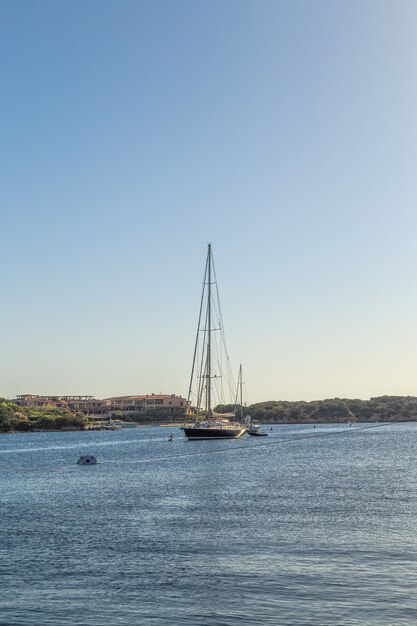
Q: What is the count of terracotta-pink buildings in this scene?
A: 2